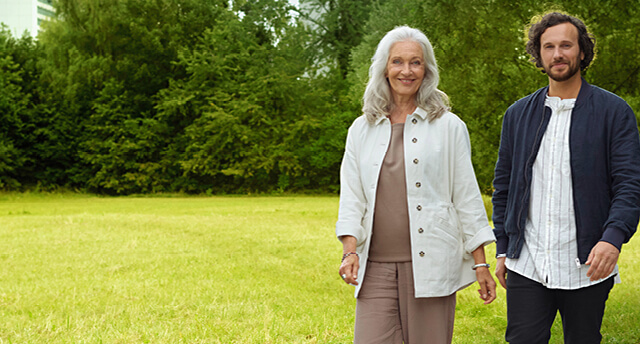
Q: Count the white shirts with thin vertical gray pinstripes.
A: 1